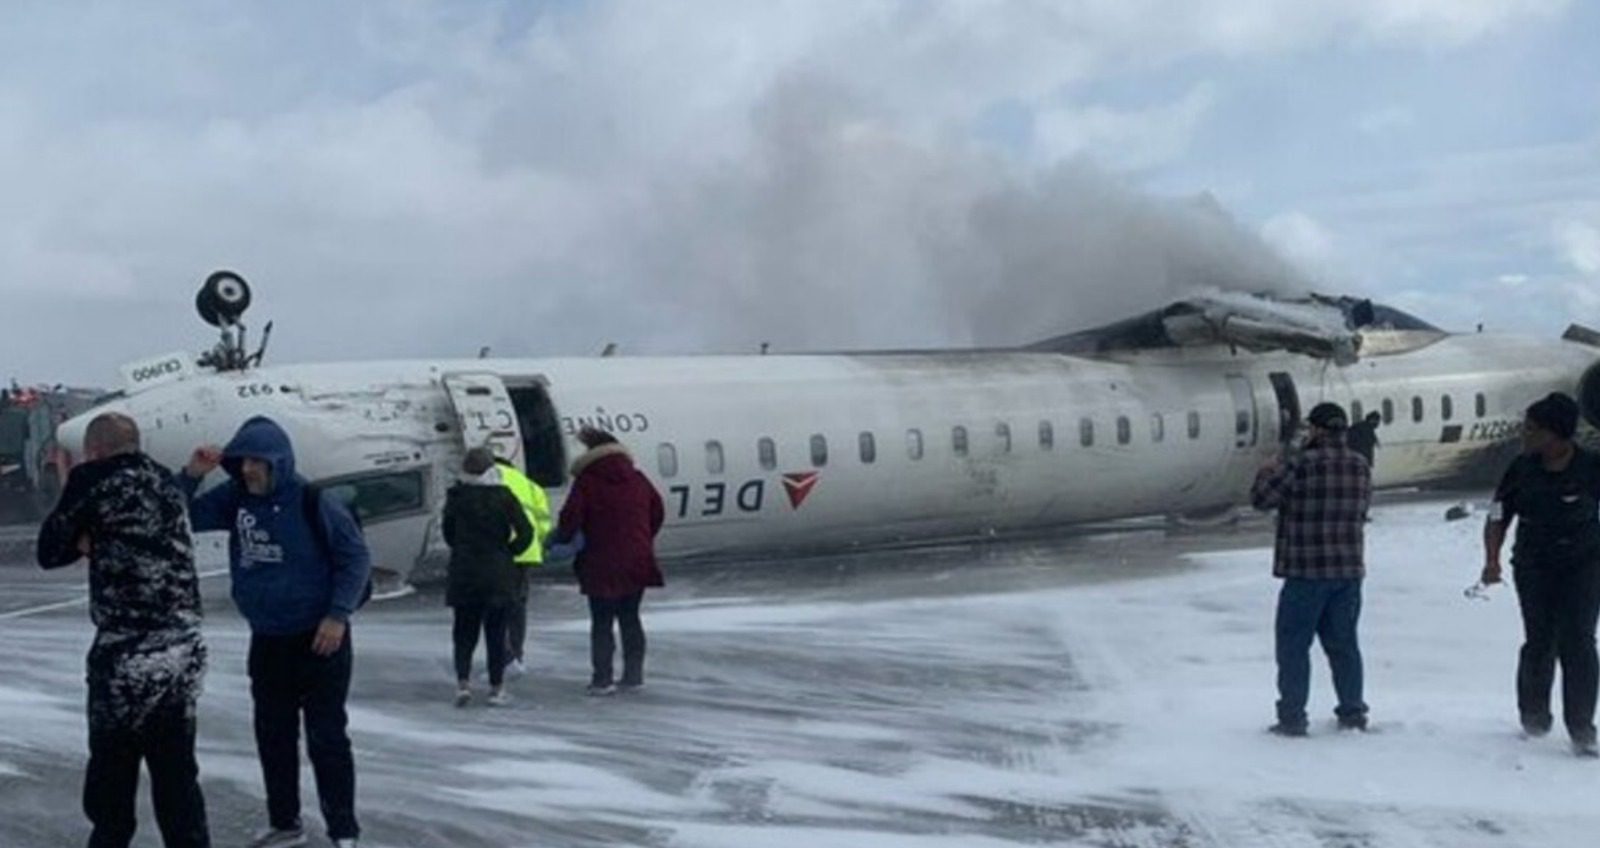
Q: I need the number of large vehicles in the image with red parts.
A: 2